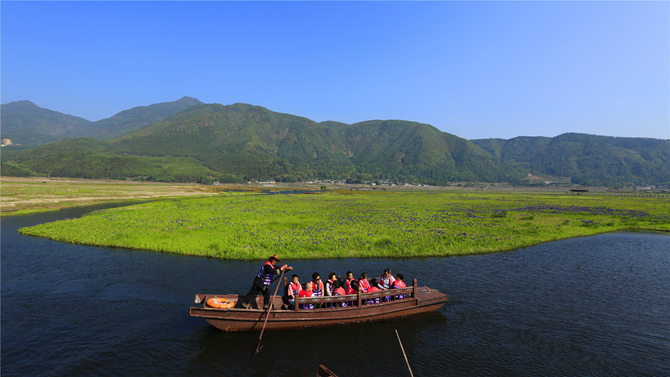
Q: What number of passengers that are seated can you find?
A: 11